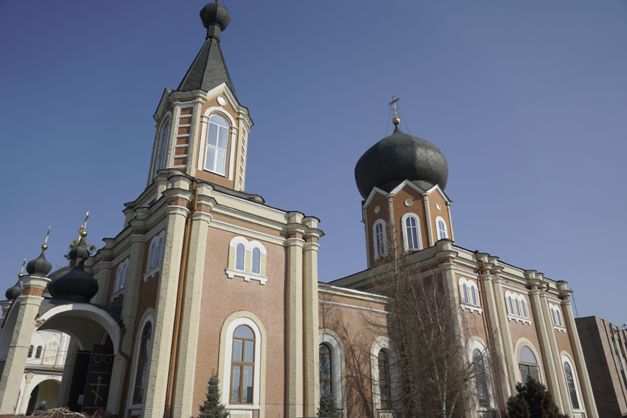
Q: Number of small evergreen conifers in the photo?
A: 3